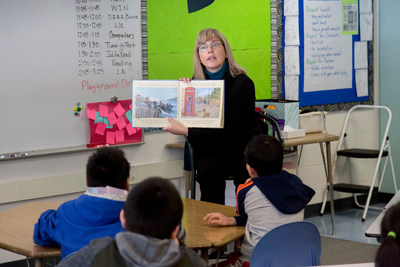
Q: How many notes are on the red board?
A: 14